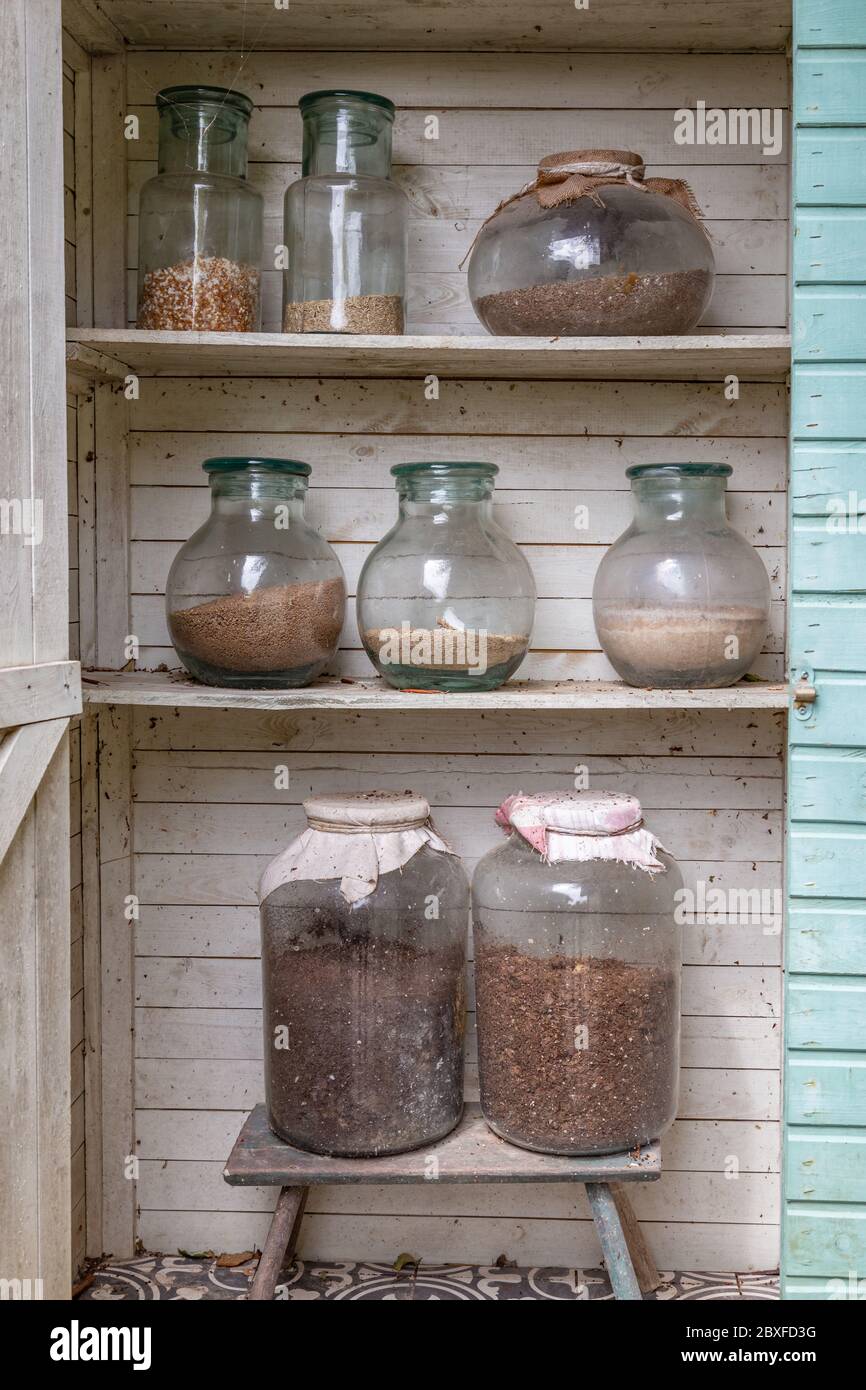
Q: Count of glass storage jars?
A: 8